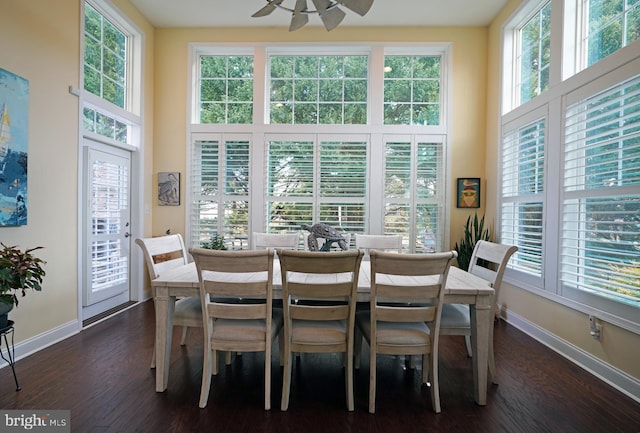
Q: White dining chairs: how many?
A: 8